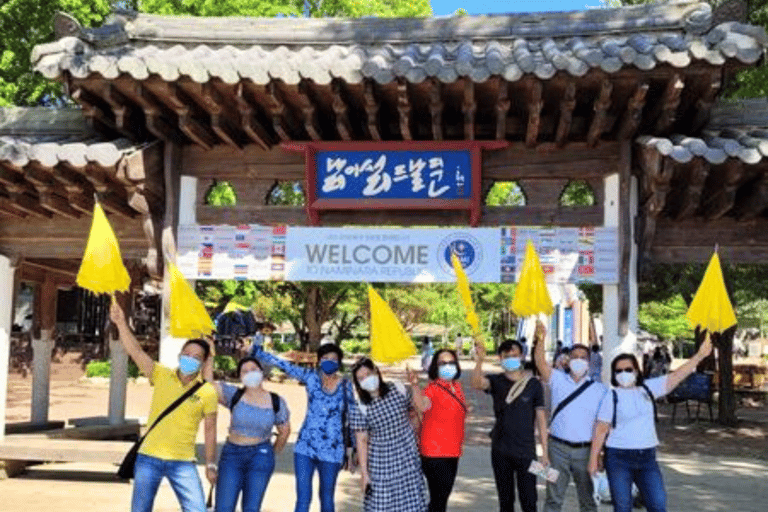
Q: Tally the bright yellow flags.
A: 6